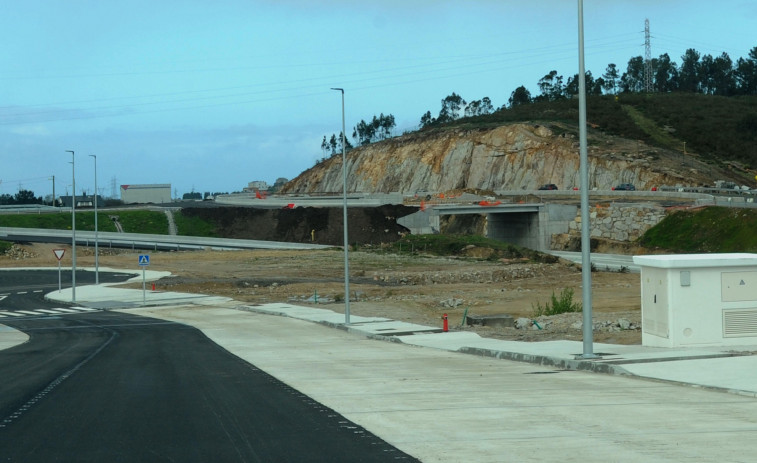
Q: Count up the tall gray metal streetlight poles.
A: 4